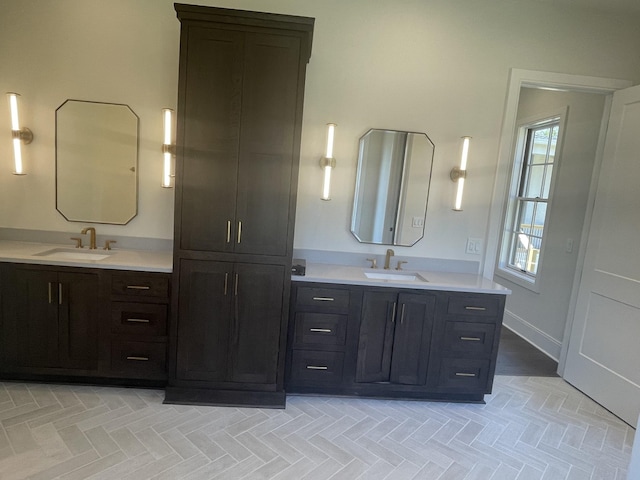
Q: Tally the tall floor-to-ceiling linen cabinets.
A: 1